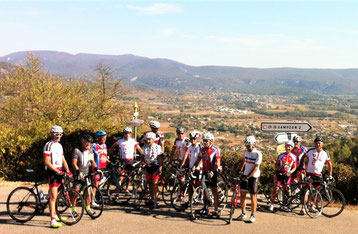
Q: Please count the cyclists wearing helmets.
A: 13